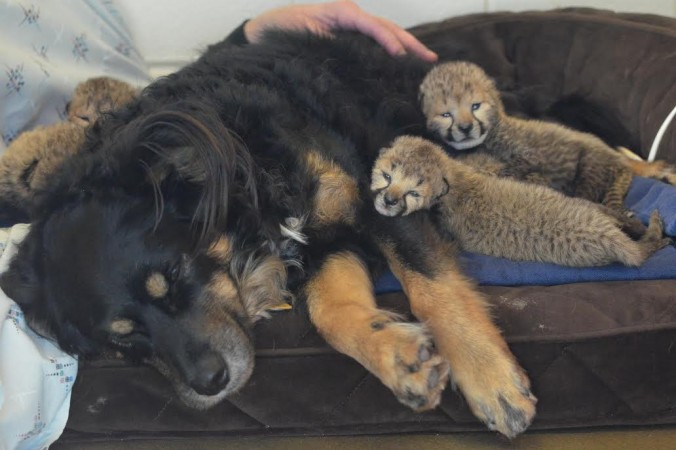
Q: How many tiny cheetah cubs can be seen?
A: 4